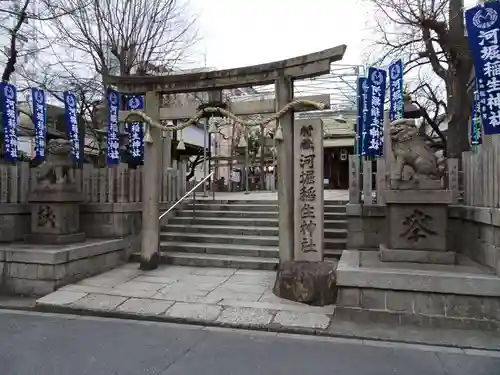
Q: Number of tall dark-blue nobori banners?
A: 10